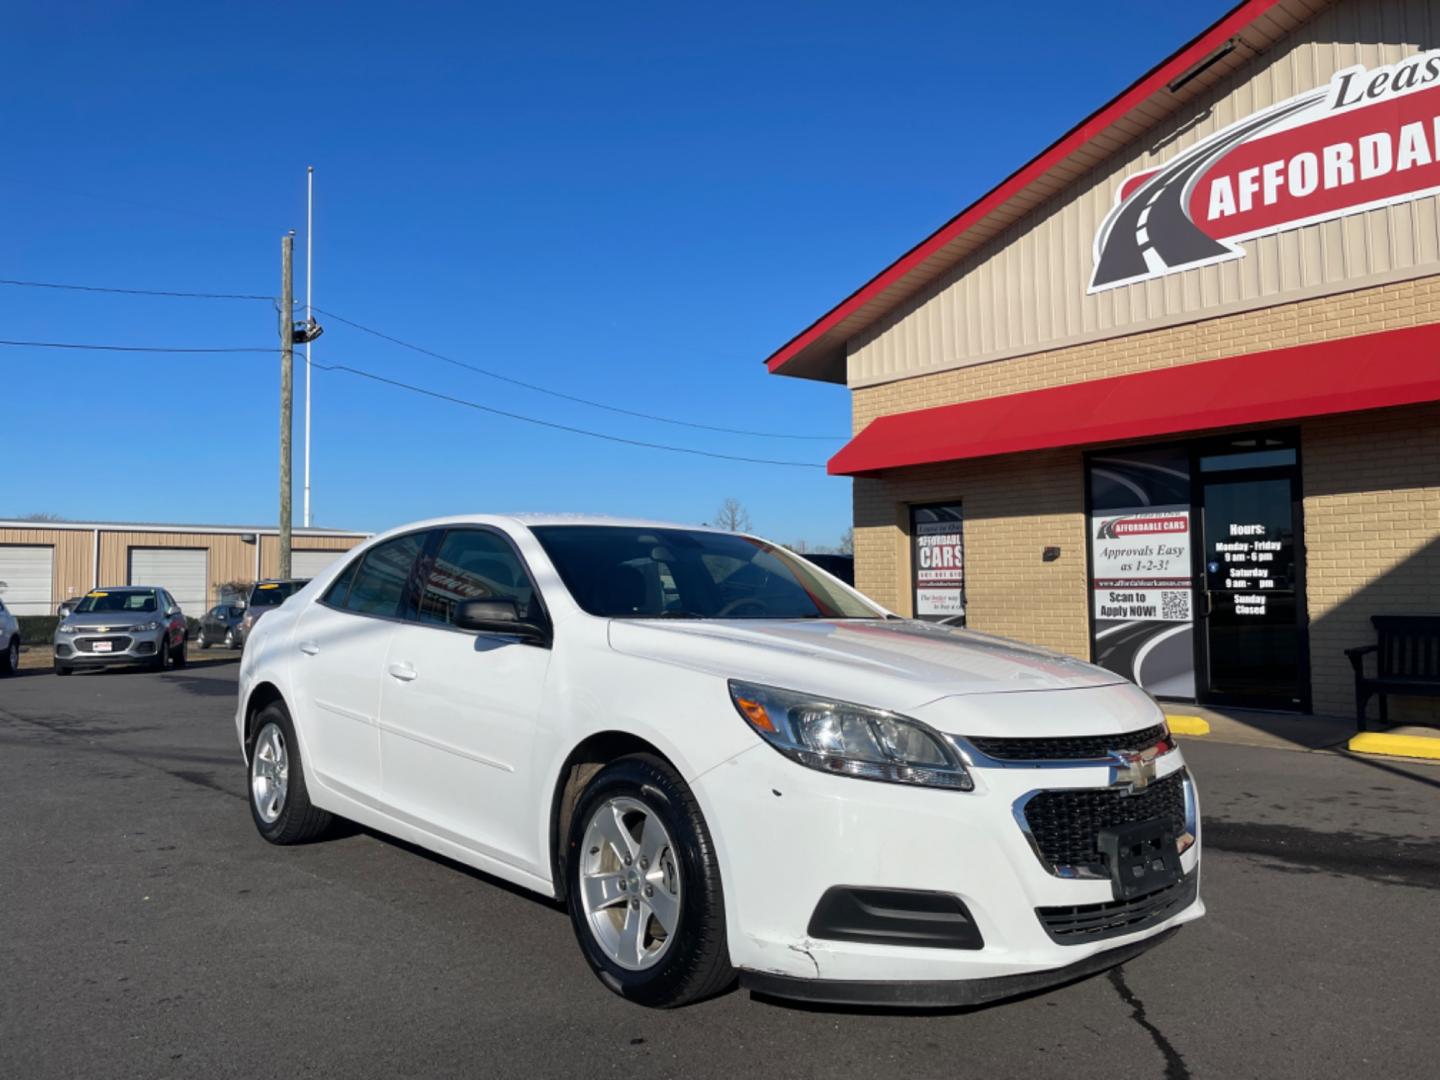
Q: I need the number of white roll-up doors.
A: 3